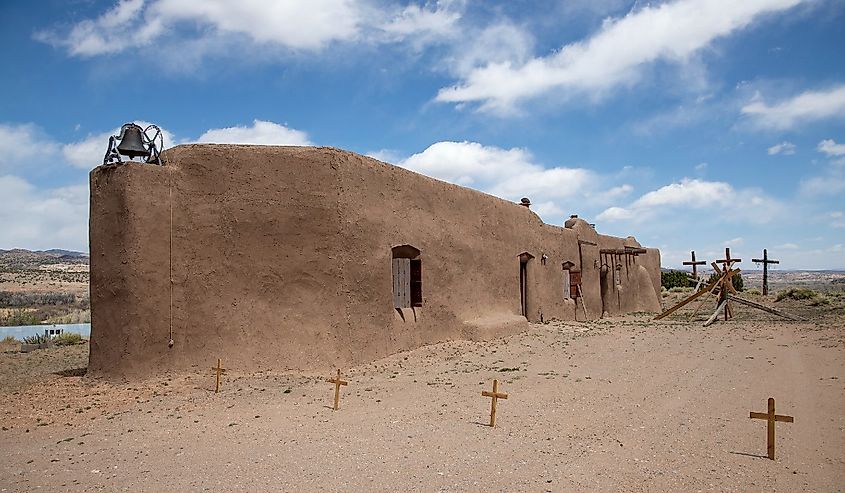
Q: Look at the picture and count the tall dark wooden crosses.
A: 3